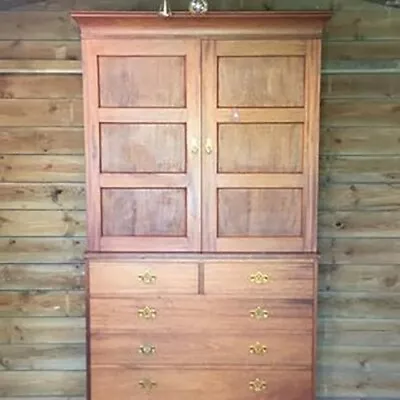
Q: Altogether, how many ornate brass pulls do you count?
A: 8